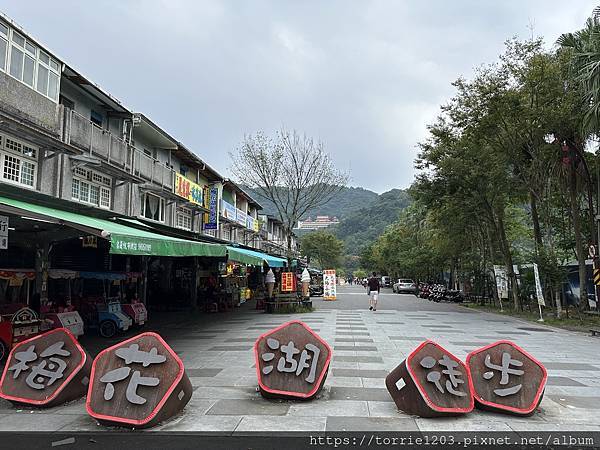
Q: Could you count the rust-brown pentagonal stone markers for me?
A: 5